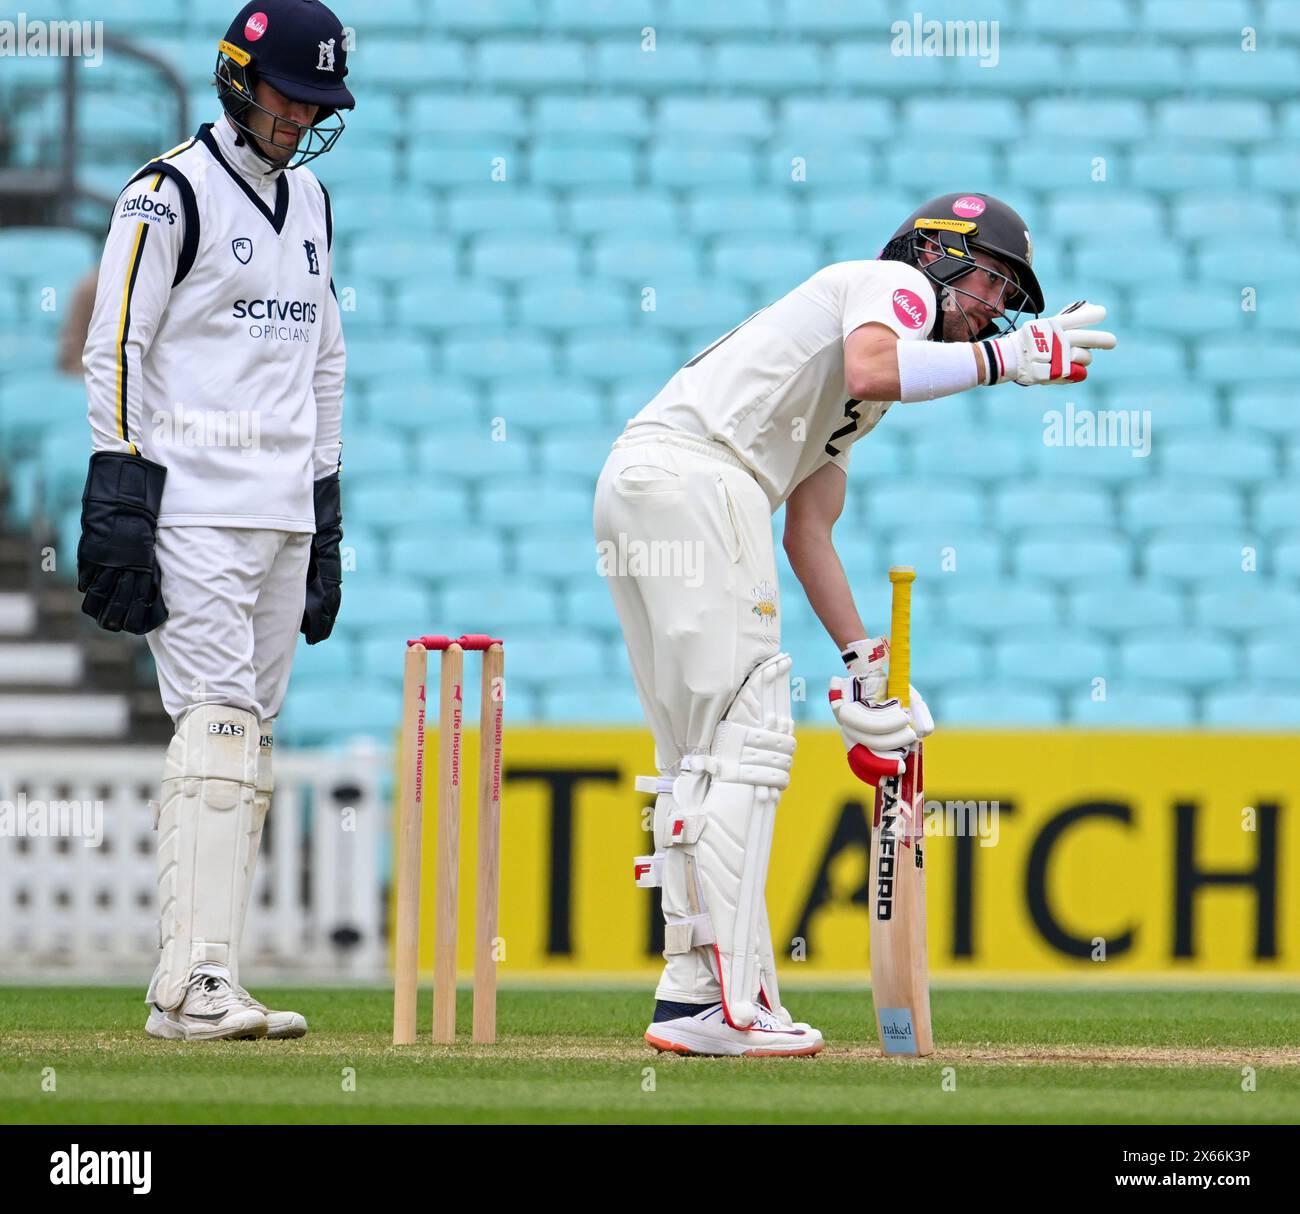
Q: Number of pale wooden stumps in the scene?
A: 3